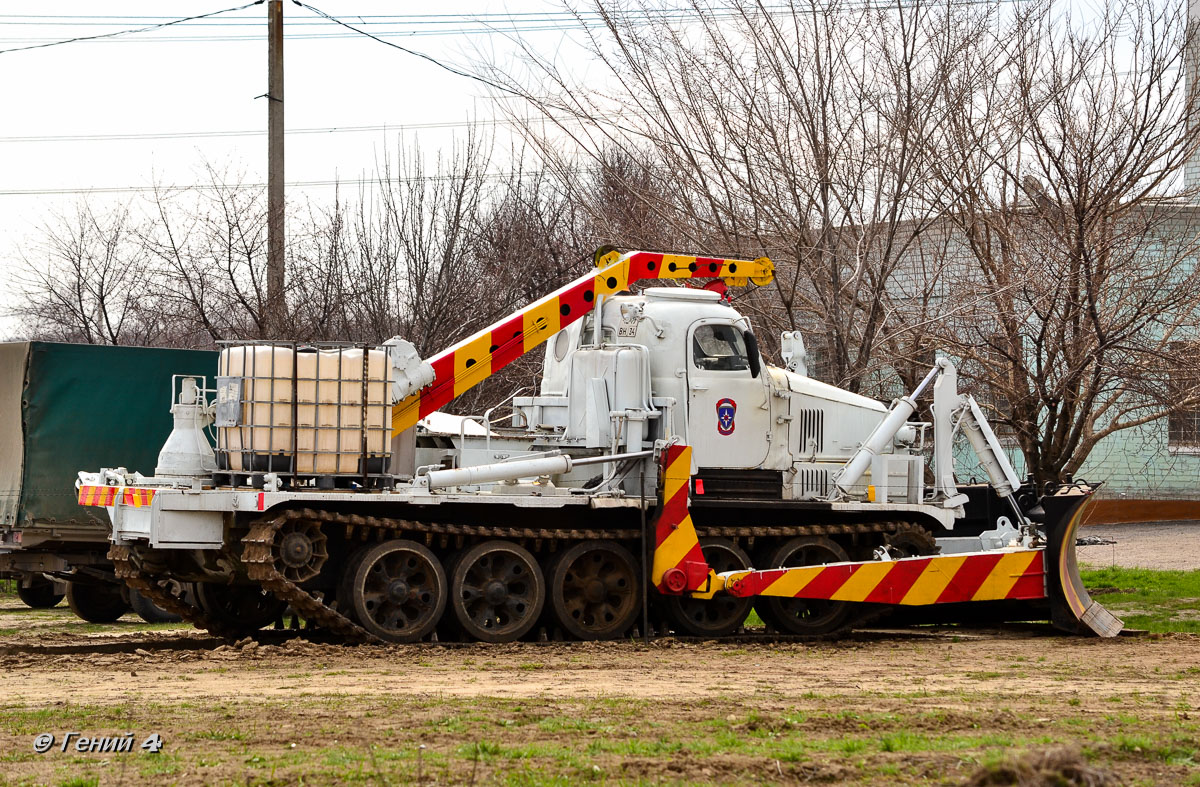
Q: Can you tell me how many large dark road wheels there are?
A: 5